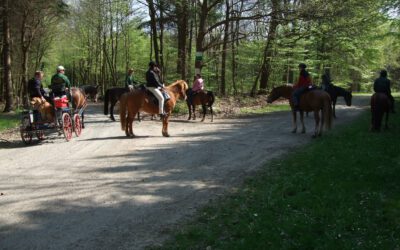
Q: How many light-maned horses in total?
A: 1